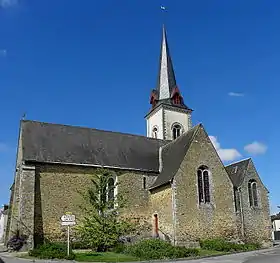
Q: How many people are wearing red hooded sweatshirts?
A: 0